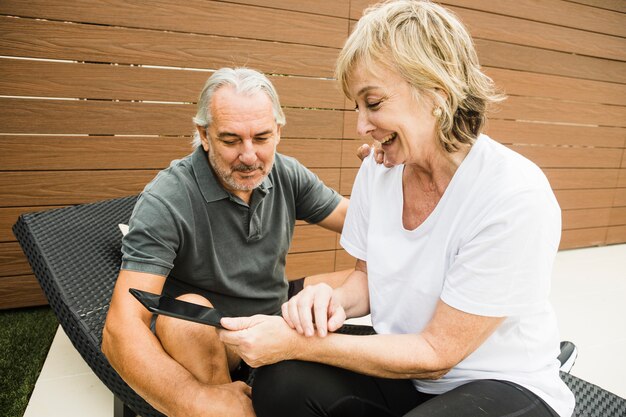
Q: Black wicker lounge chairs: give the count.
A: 1